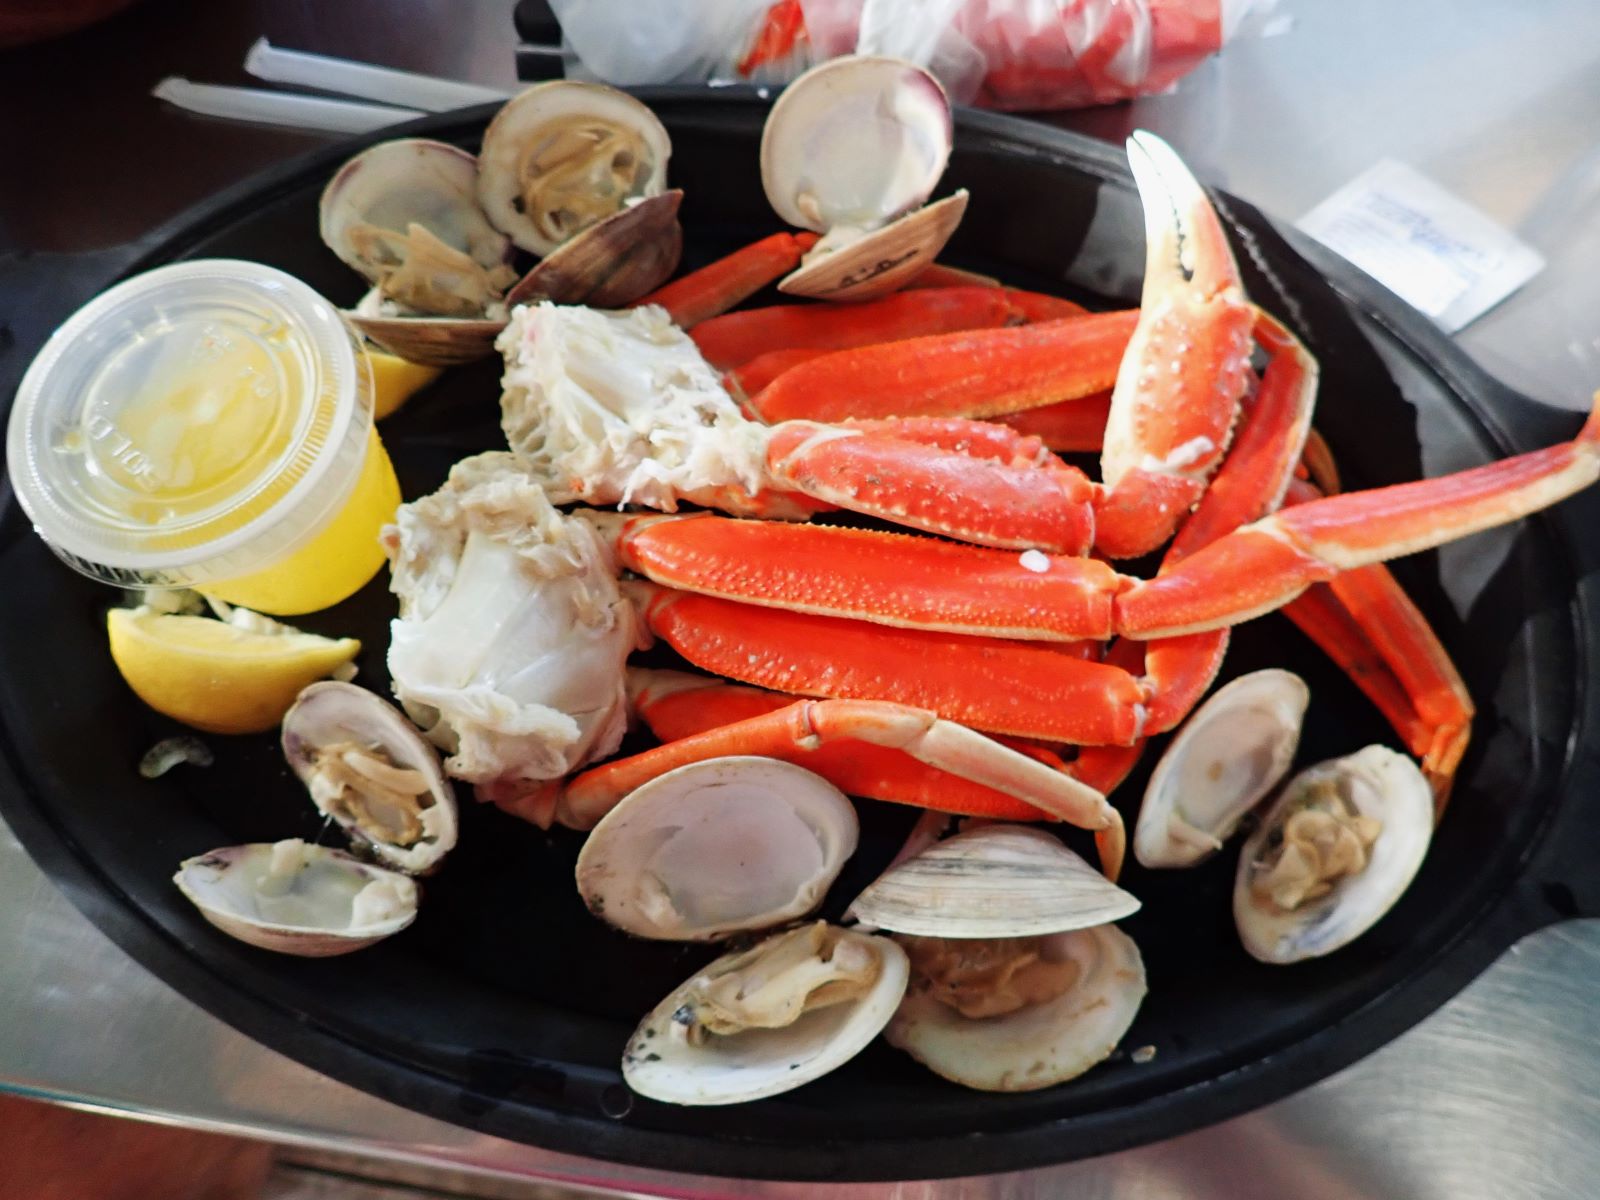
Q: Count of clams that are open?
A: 7